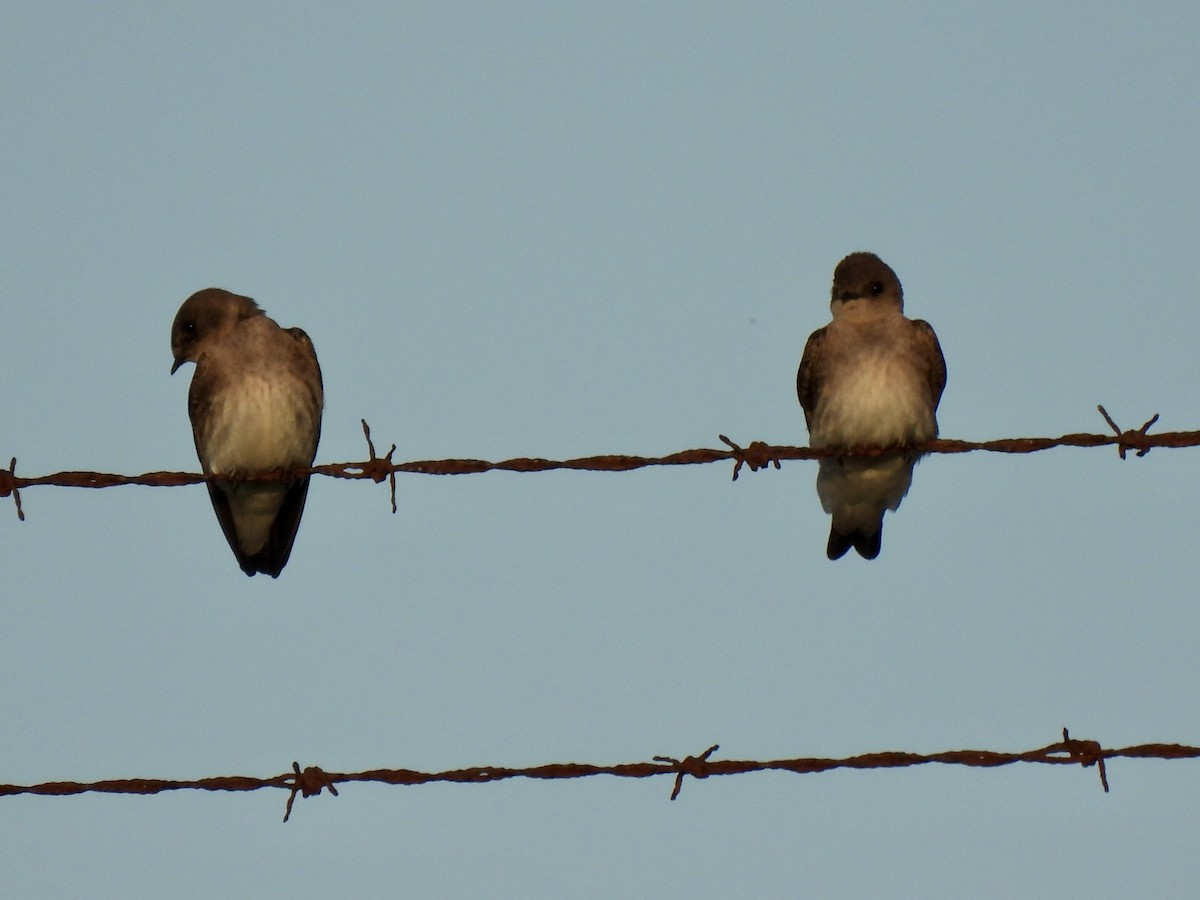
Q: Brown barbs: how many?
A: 7